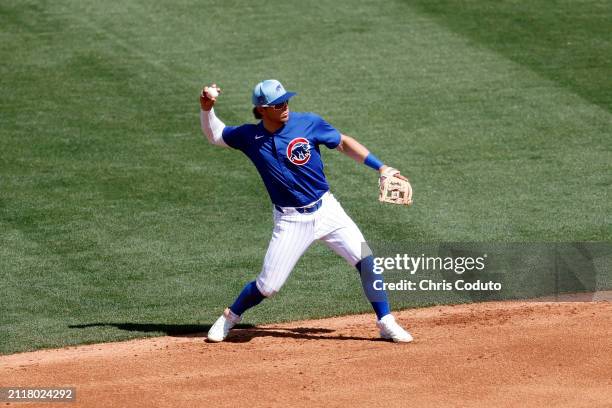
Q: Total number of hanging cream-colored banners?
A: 0